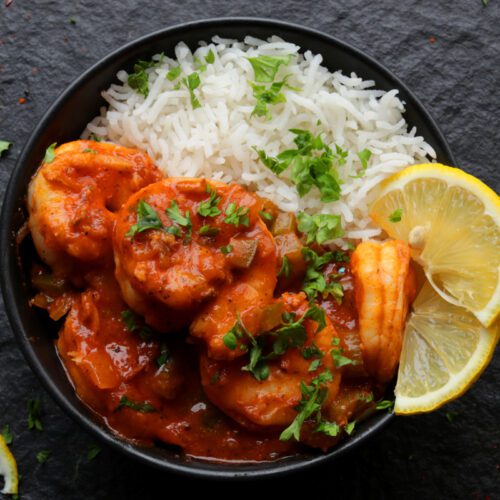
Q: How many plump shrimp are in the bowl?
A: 5